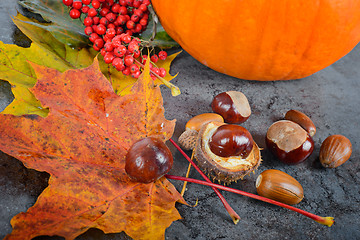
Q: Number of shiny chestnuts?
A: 4